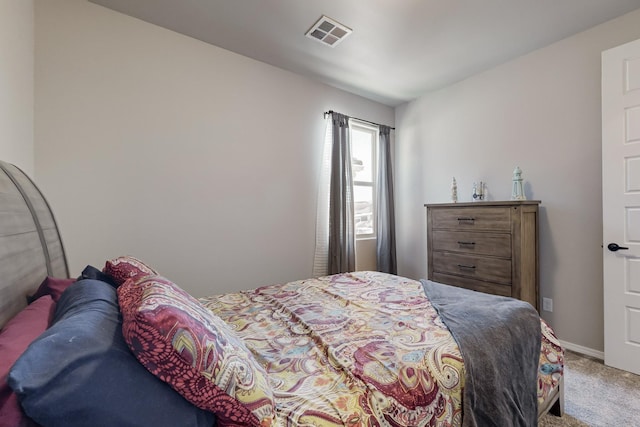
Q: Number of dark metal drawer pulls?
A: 3